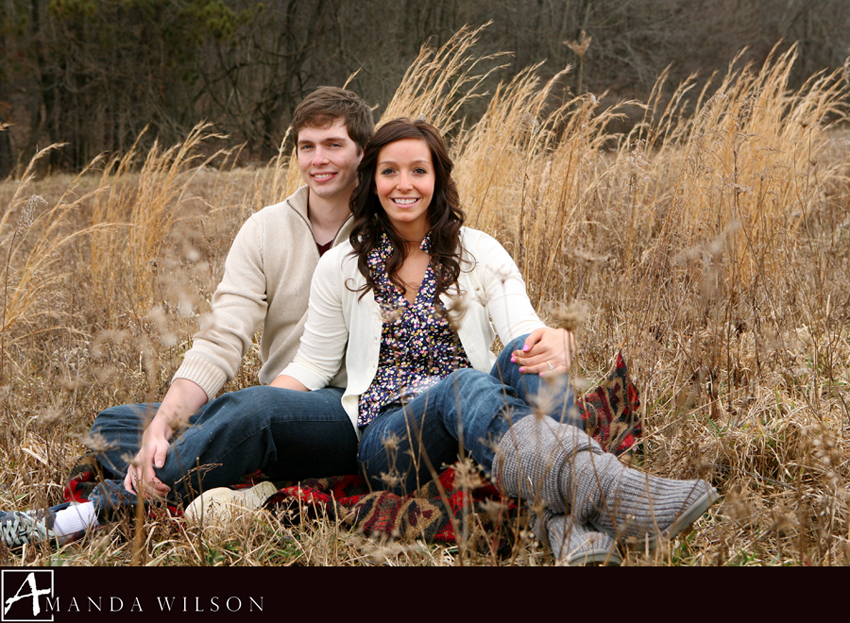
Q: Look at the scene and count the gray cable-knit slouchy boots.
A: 2